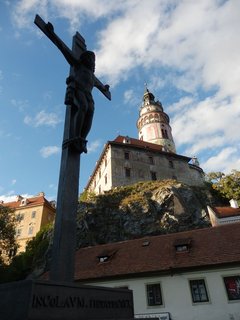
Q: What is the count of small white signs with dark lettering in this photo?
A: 1